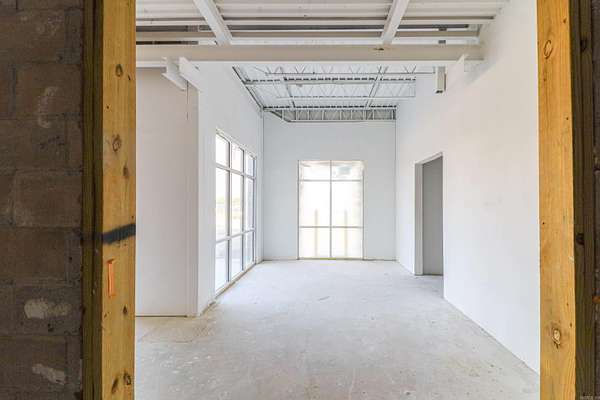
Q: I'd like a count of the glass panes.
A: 15